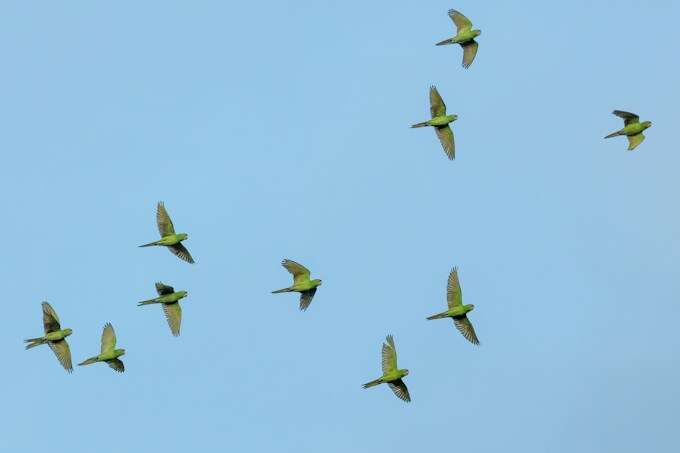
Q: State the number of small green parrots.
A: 10